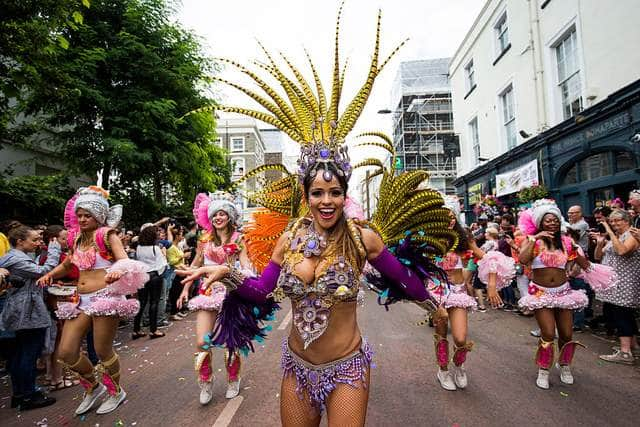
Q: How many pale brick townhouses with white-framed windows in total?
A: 1